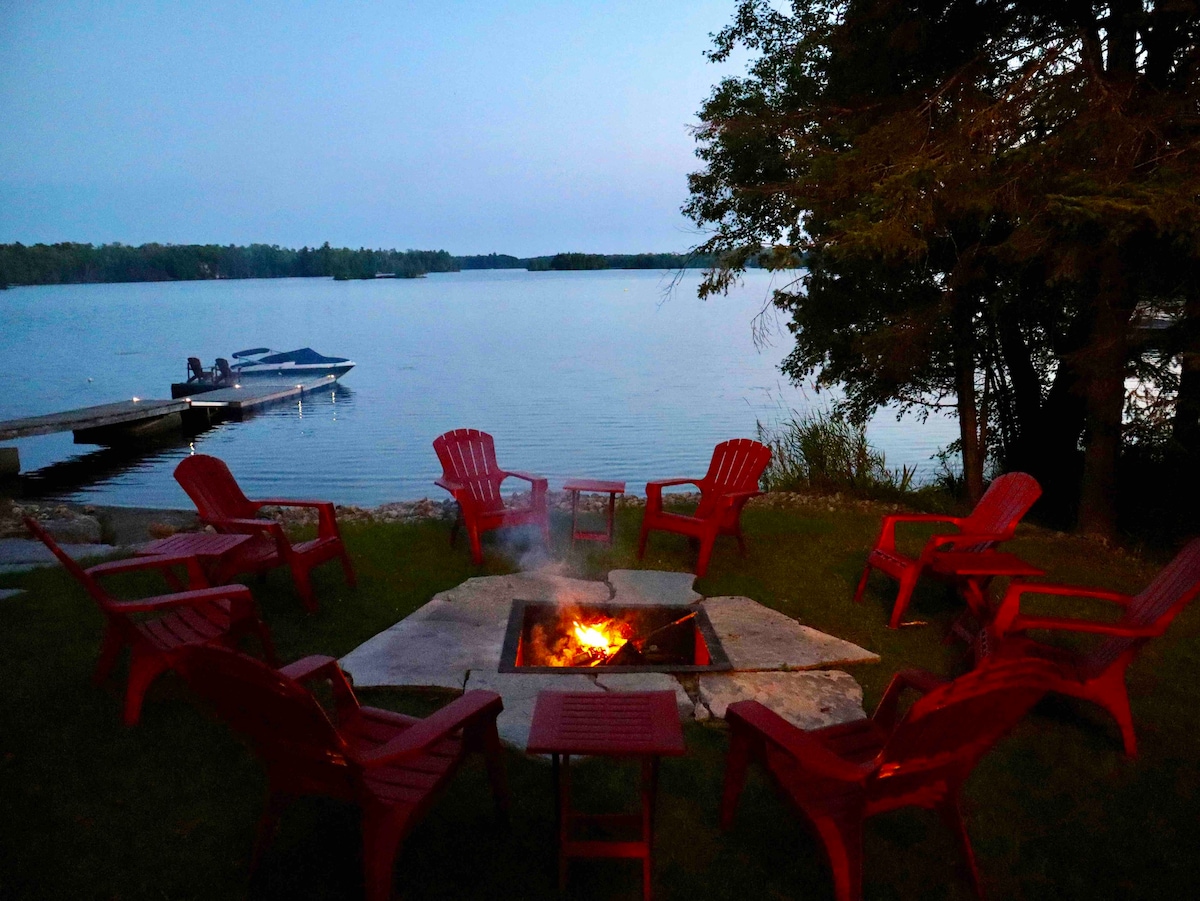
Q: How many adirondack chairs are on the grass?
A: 8